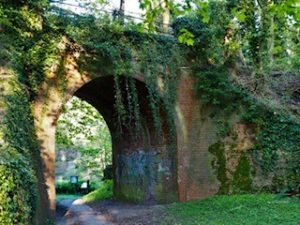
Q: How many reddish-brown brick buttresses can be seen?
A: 2